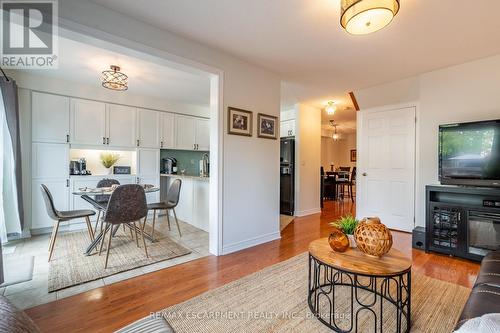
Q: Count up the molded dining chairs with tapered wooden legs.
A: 4